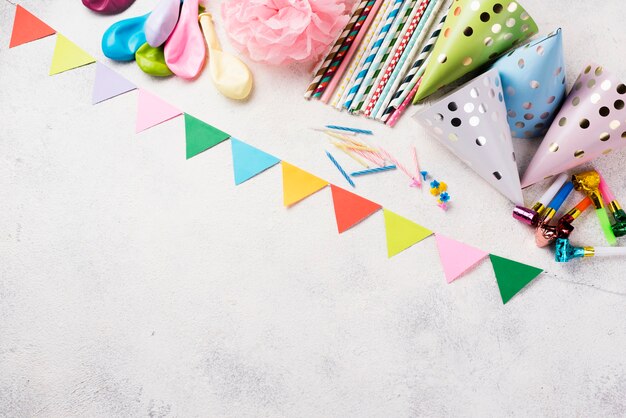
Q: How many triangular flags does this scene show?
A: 11